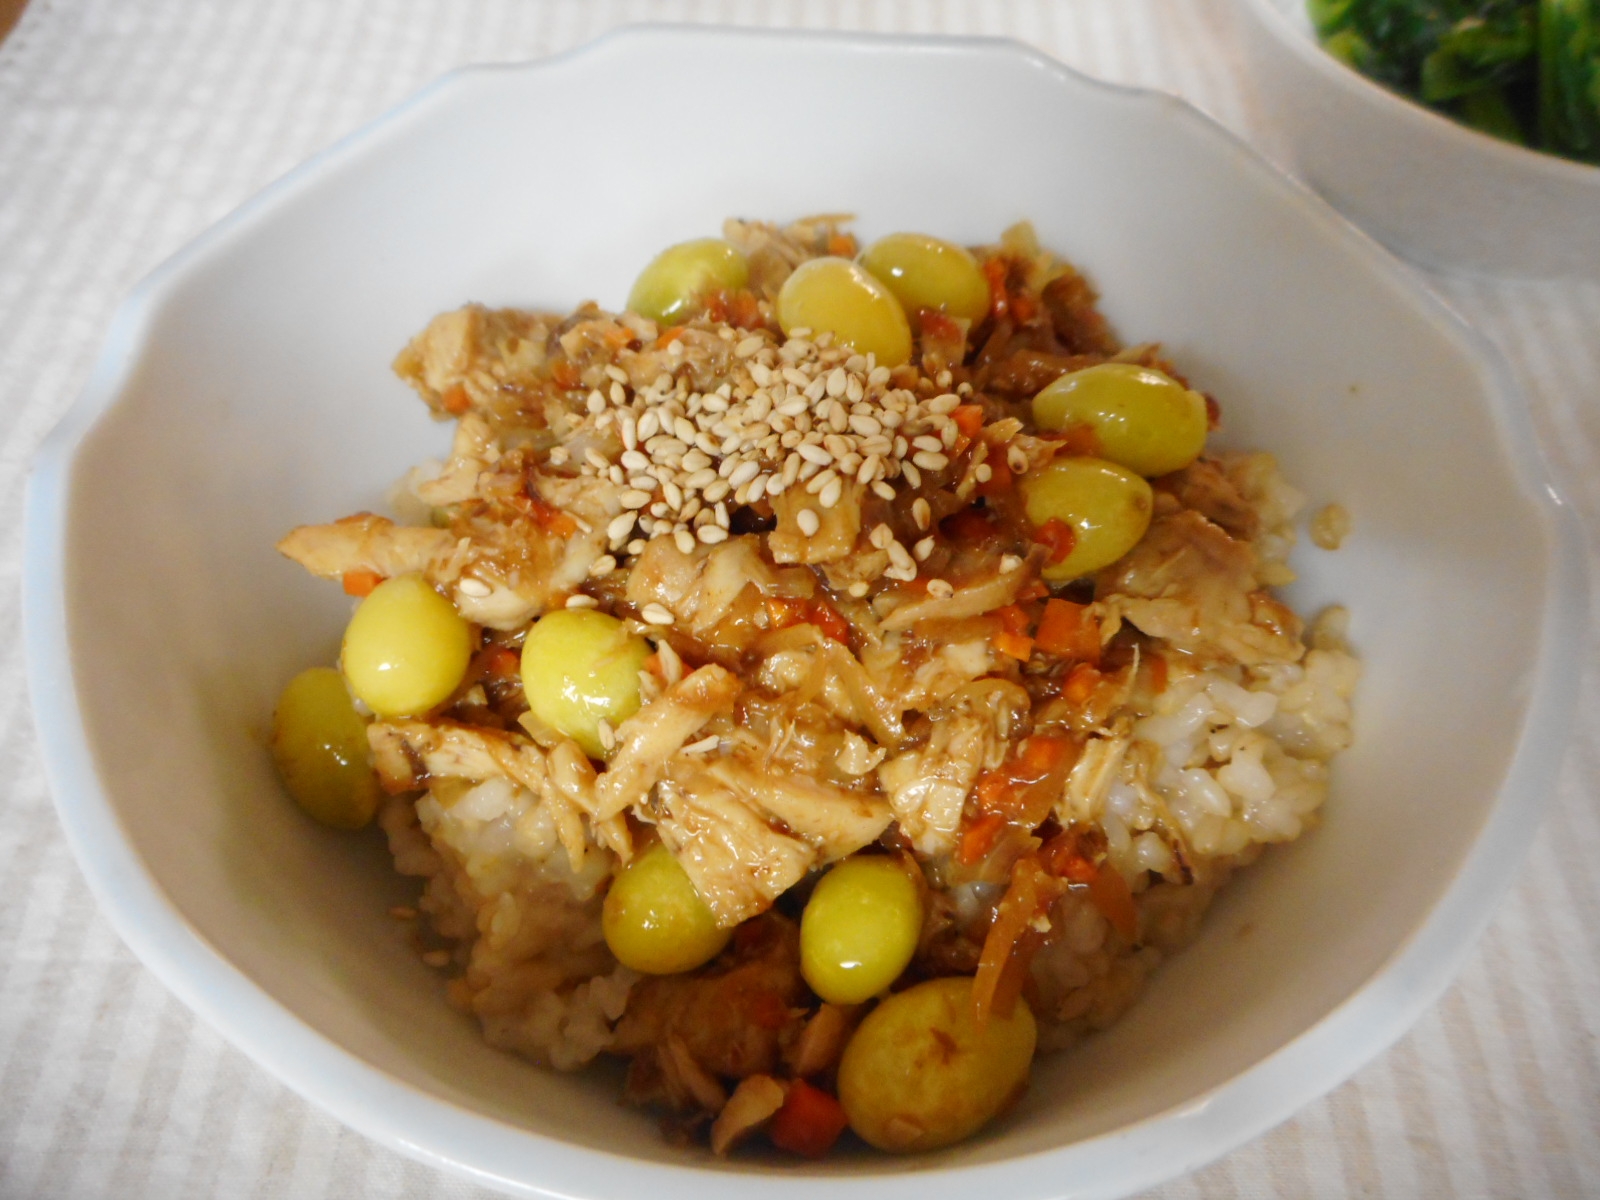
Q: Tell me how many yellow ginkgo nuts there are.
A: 11